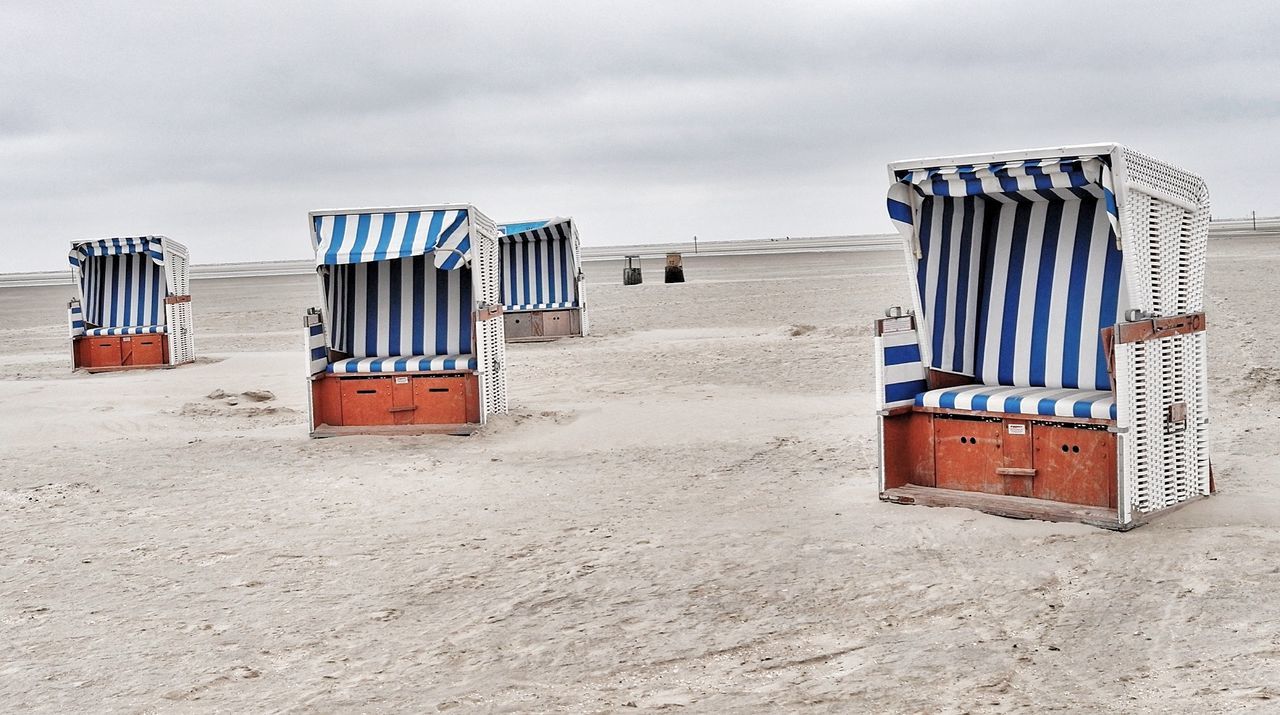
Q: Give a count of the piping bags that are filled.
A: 0